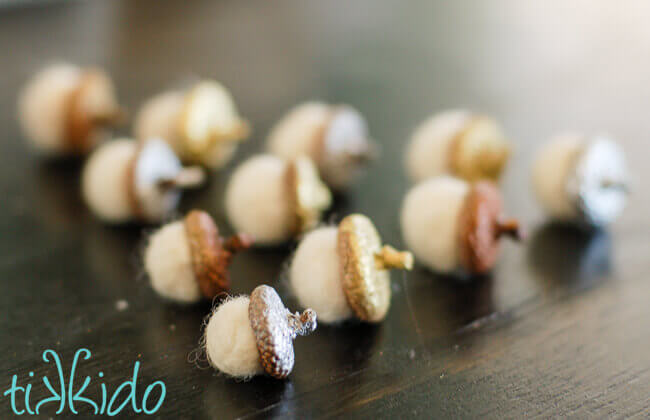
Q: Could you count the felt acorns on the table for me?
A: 11